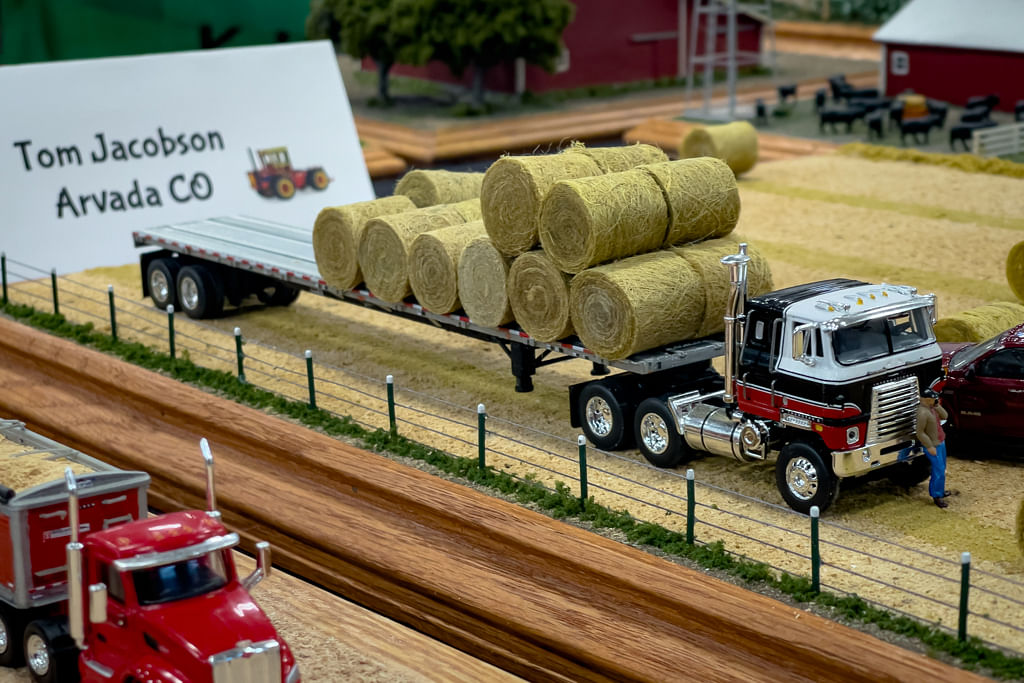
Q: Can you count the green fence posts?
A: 12